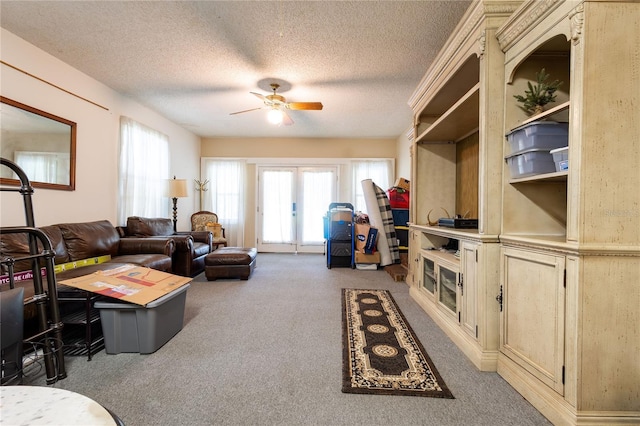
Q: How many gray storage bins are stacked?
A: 2